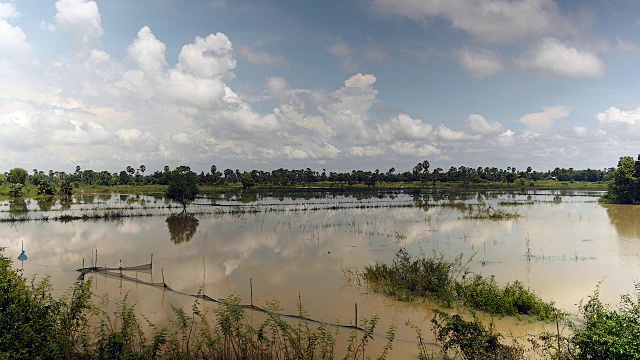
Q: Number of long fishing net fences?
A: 1